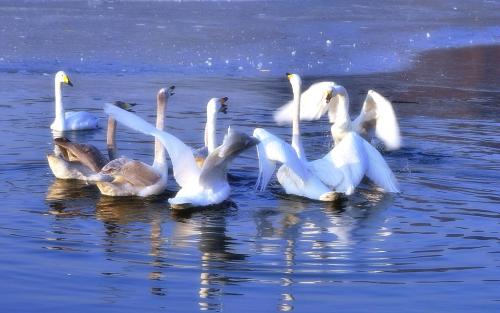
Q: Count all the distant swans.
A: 1